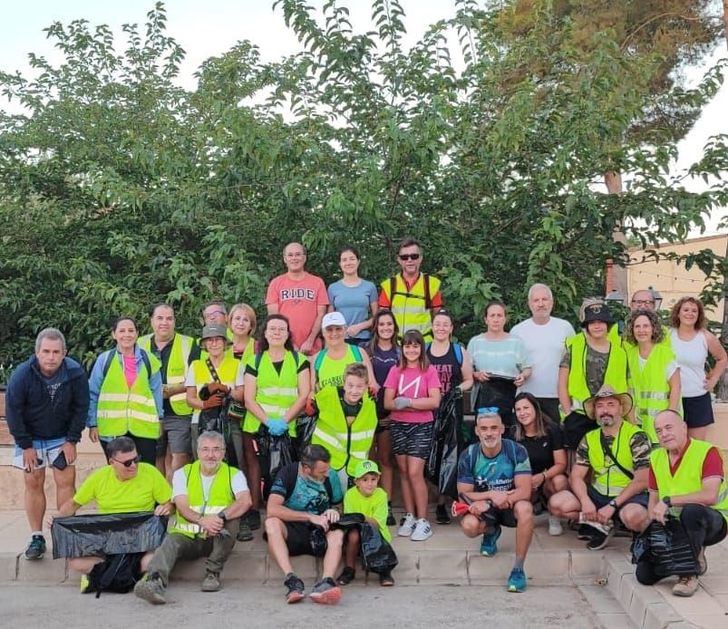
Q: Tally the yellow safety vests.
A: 14